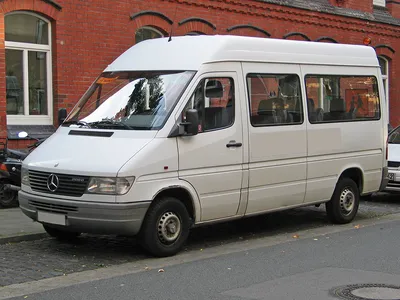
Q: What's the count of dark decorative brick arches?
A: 7